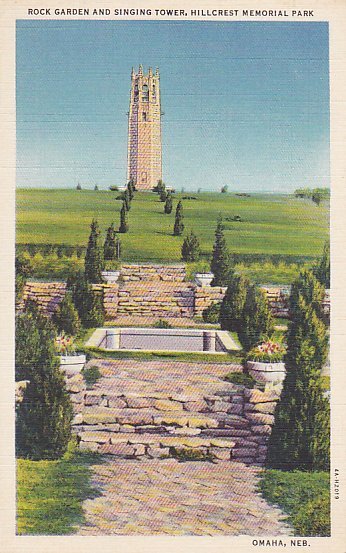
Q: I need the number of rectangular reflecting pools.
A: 1